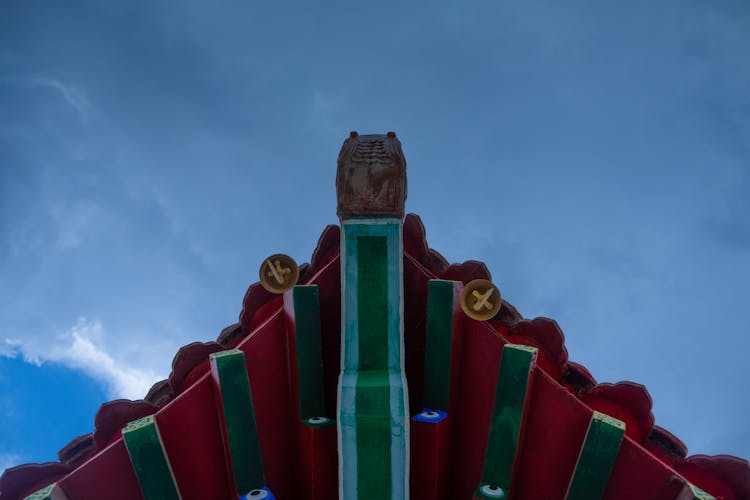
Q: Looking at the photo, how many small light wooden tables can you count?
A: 0